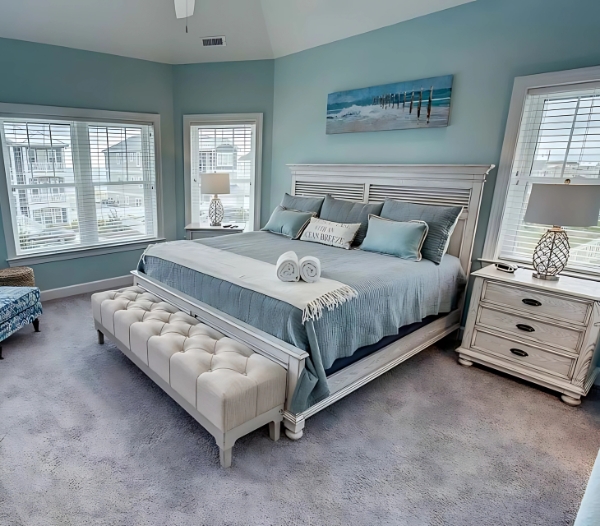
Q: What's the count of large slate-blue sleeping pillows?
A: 3